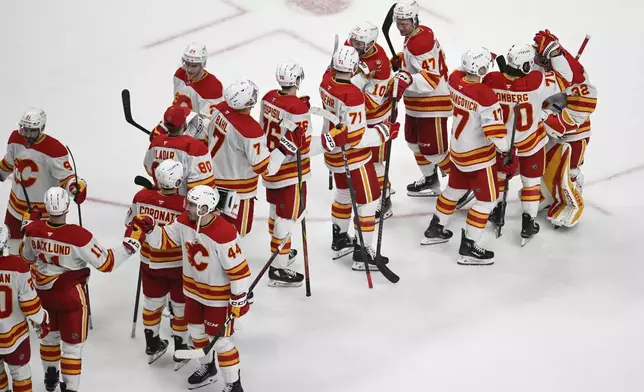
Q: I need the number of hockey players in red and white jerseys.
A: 15